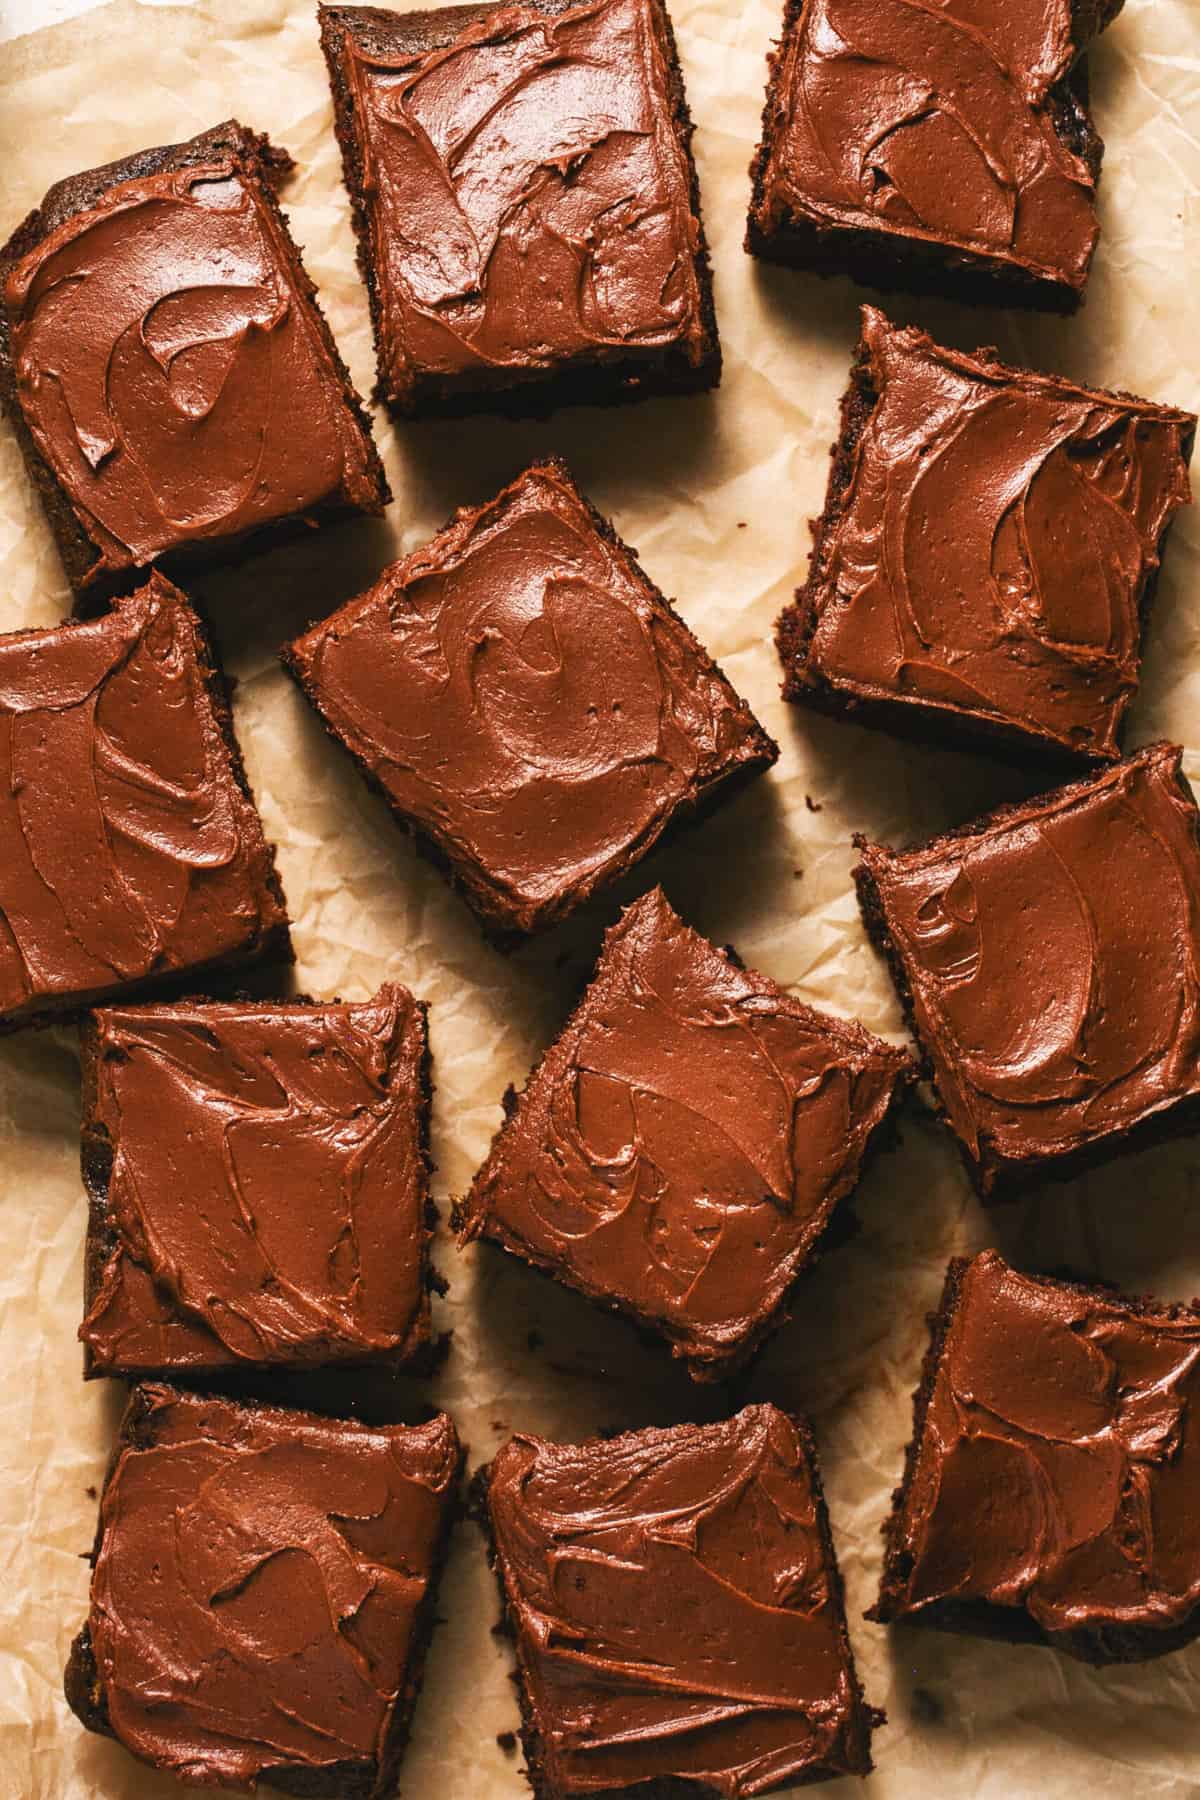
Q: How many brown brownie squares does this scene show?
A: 12